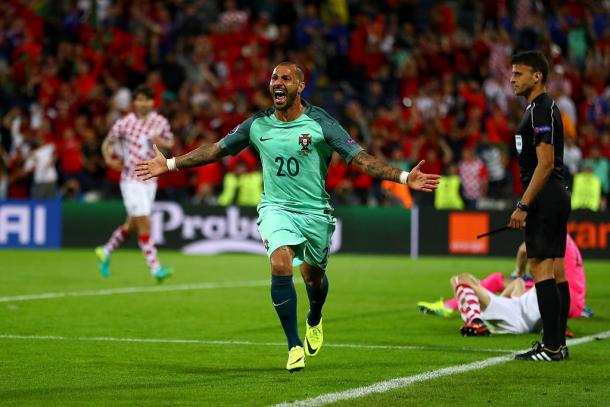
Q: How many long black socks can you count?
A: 2